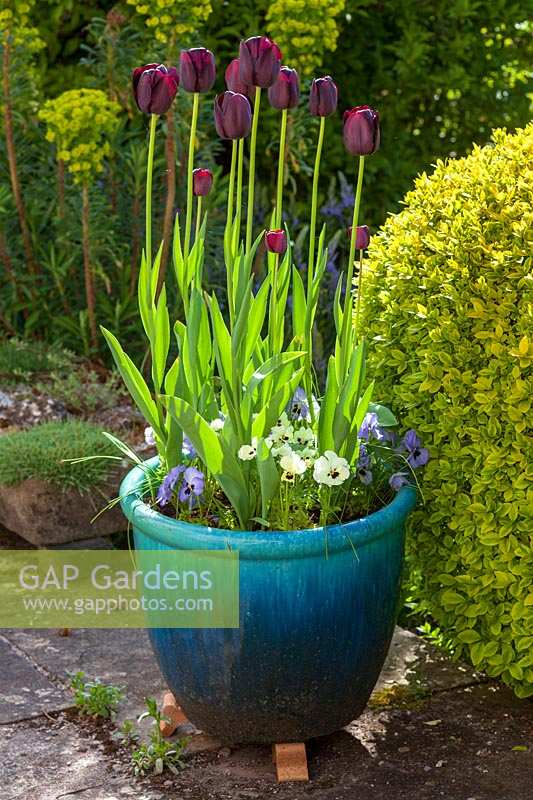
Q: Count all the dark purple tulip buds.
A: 11